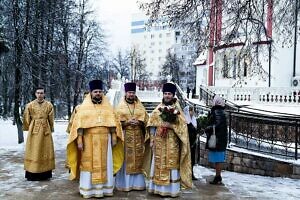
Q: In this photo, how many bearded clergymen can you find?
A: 3